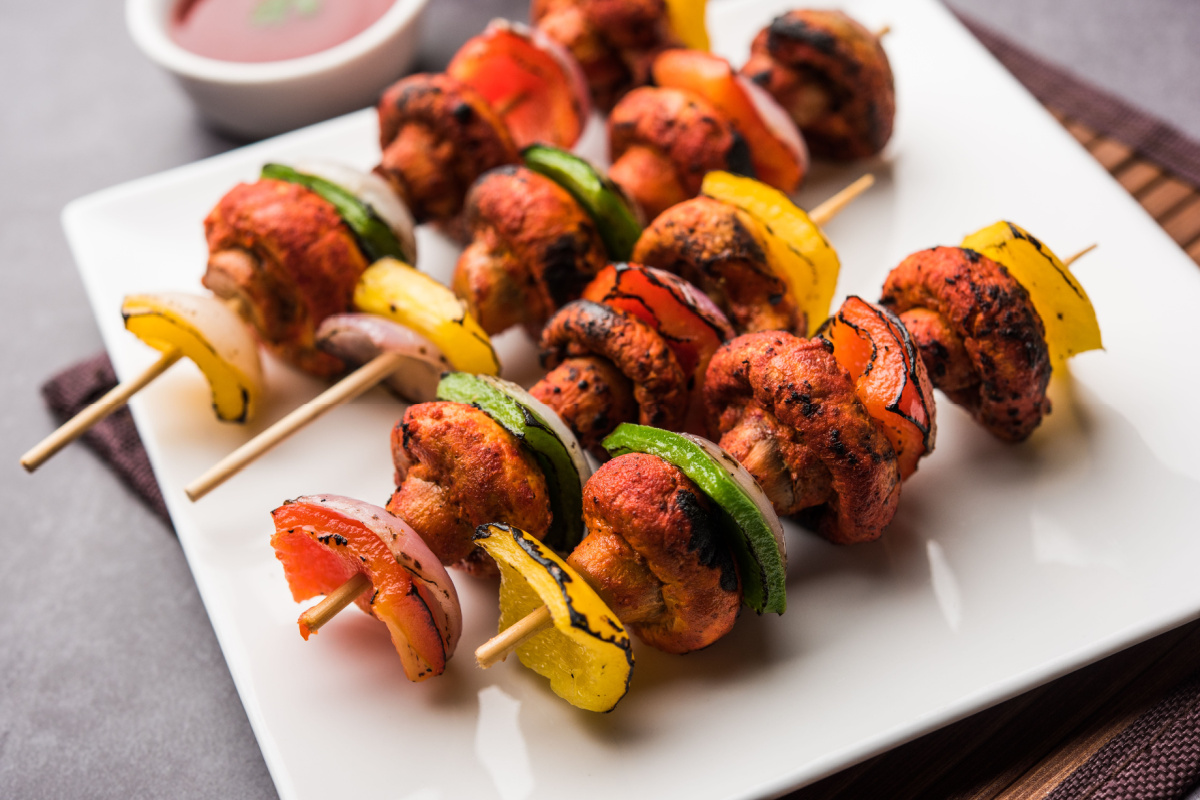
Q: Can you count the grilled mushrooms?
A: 12